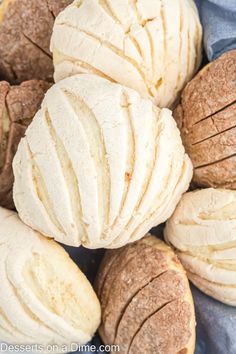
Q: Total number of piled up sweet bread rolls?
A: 8